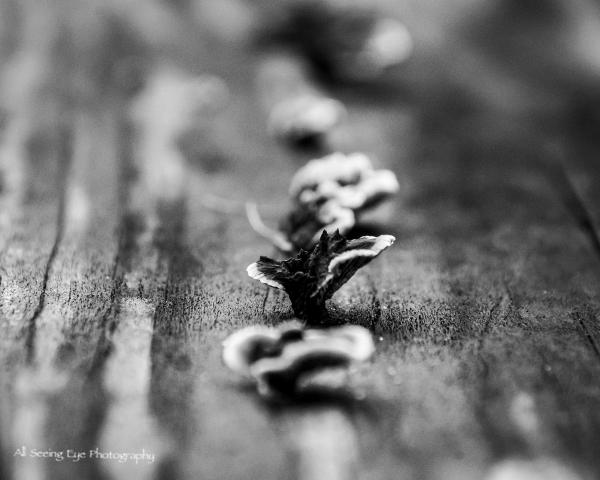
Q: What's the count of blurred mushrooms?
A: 4